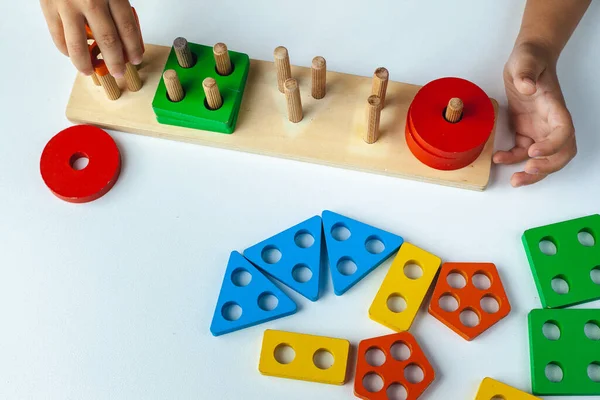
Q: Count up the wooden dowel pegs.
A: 13